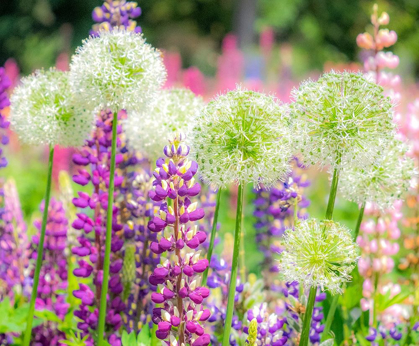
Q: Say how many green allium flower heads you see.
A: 7